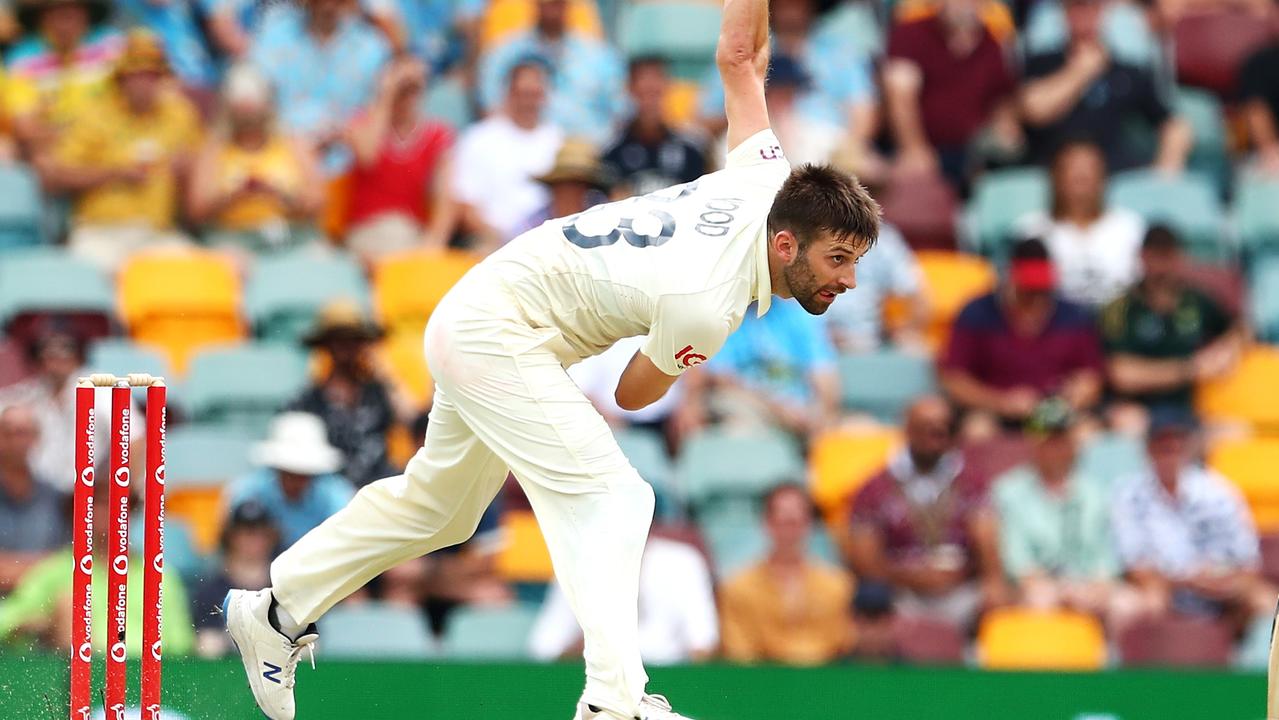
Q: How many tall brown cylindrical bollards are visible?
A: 0